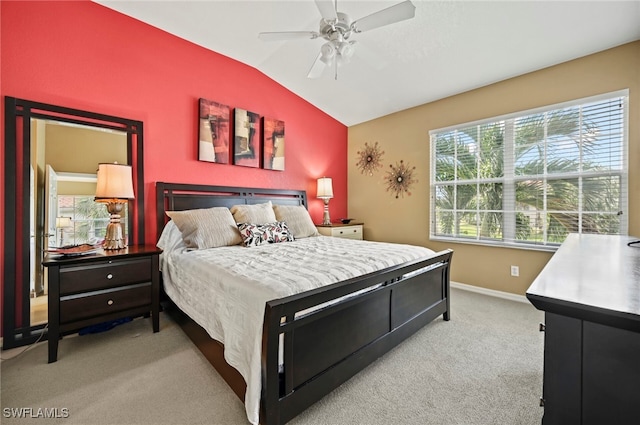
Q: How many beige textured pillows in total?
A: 3